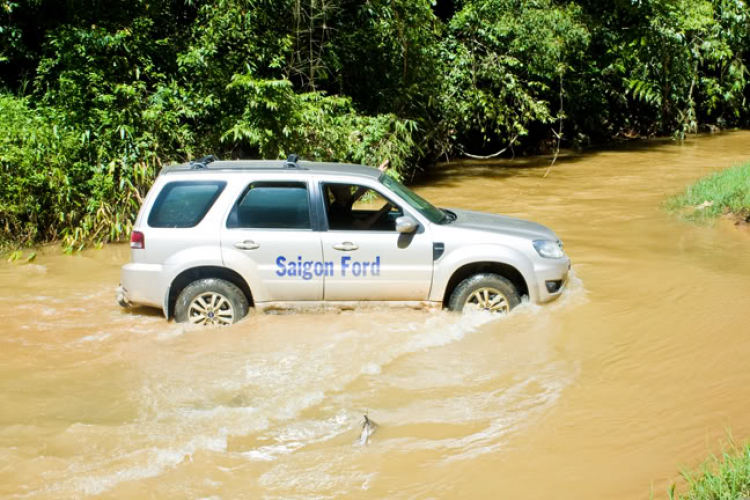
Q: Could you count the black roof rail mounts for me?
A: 2